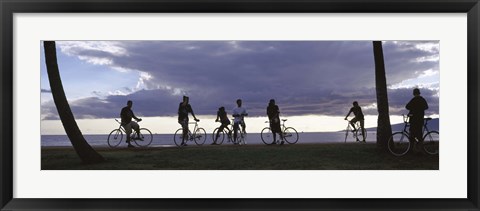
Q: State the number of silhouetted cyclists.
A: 7